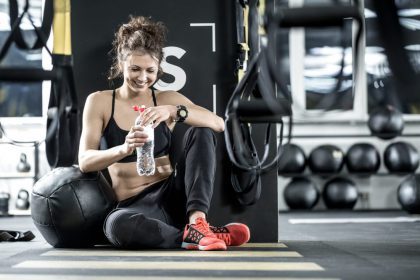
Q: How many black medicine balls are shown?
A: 9